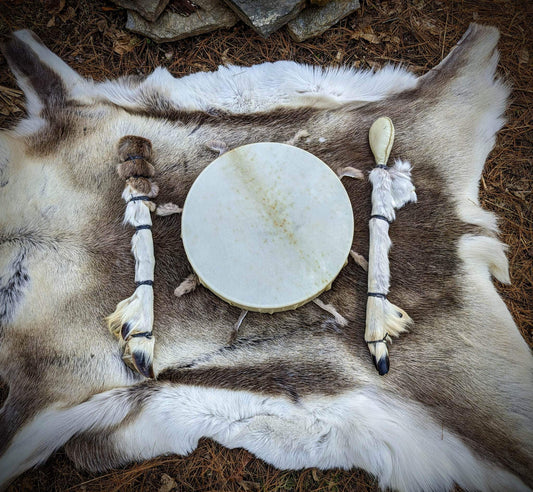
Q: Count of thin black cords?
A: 10